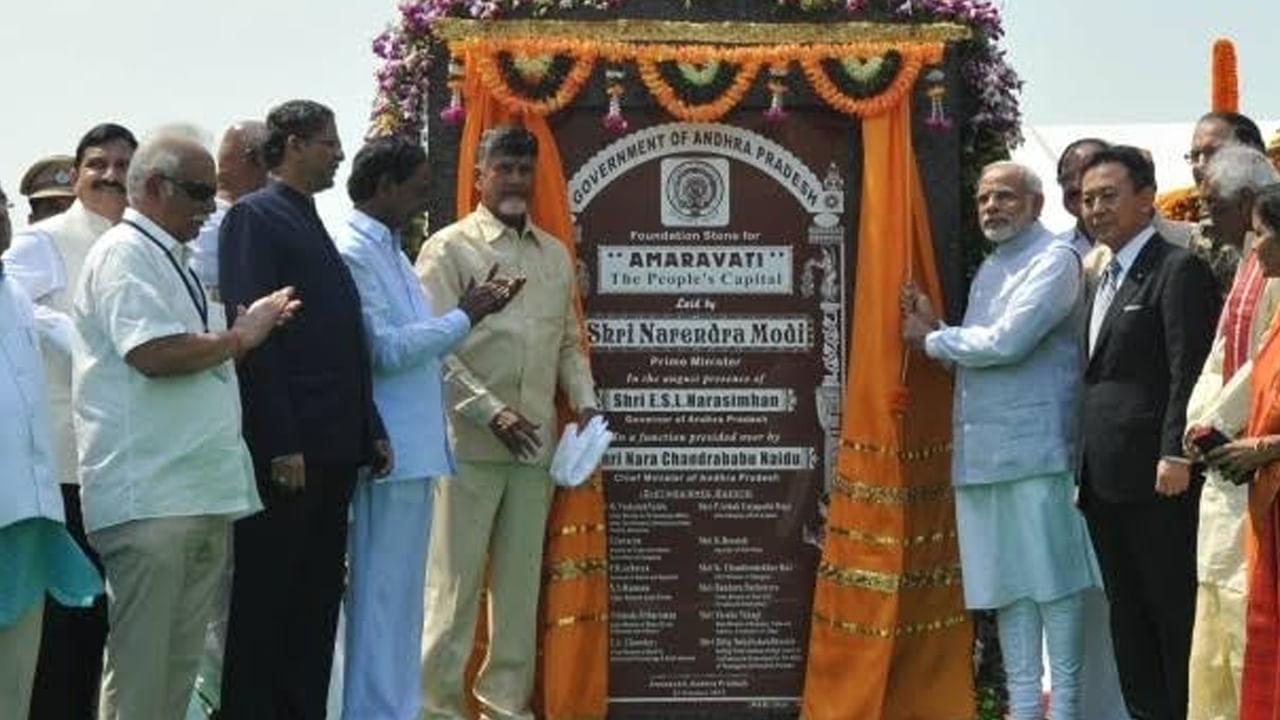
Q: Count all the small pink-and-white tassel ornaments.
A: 4